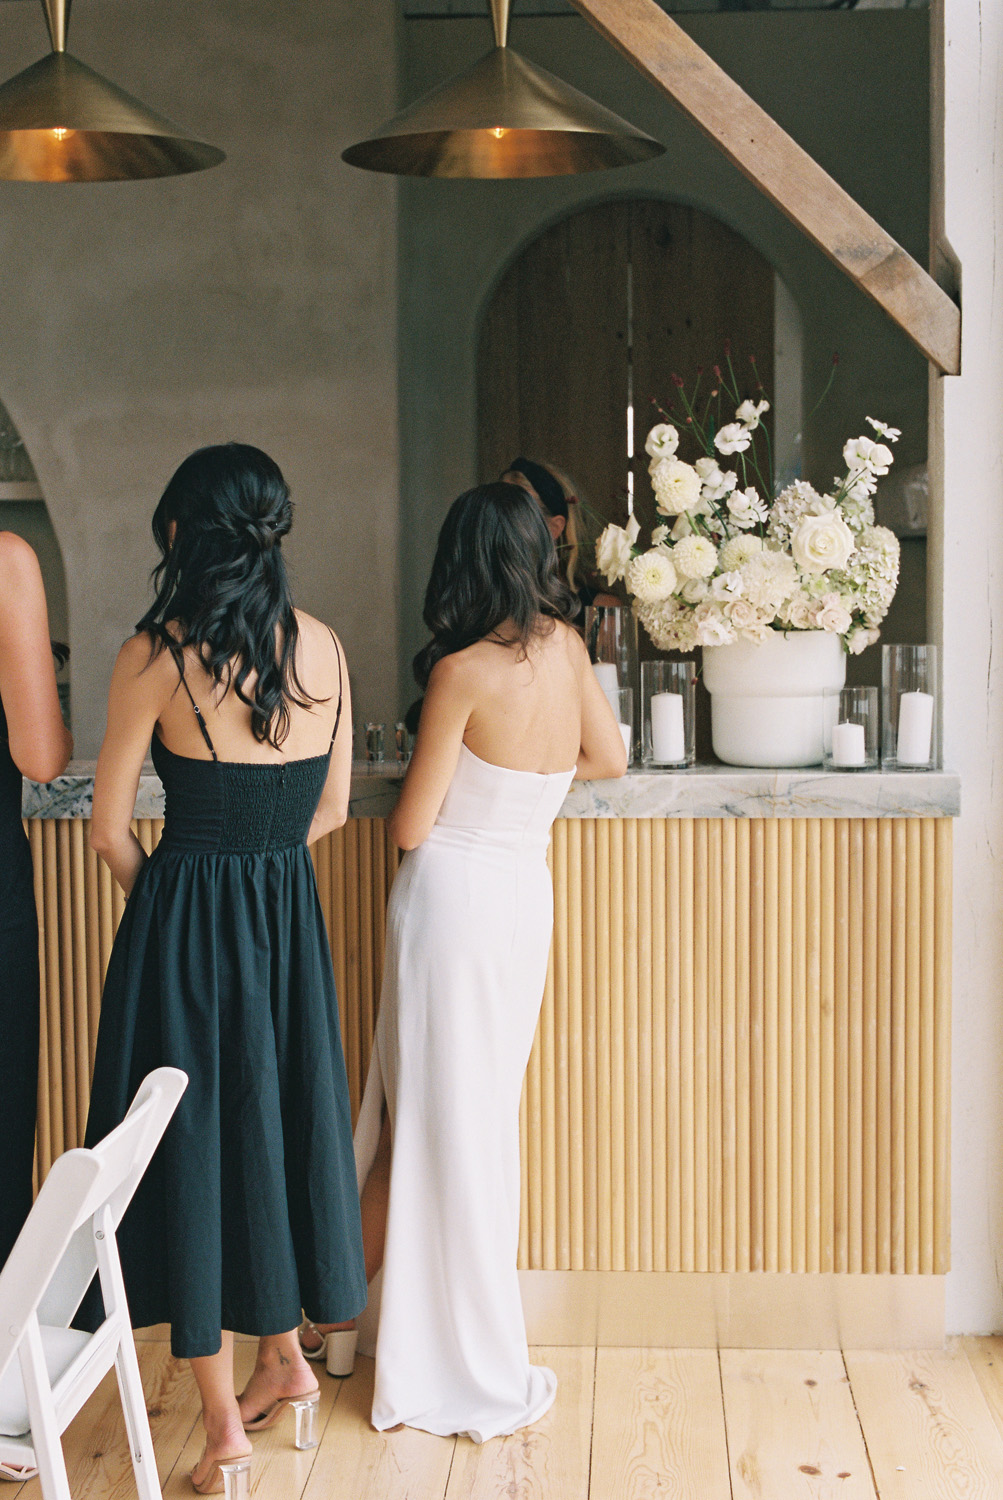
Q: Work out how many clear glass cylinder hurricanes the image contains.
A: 5